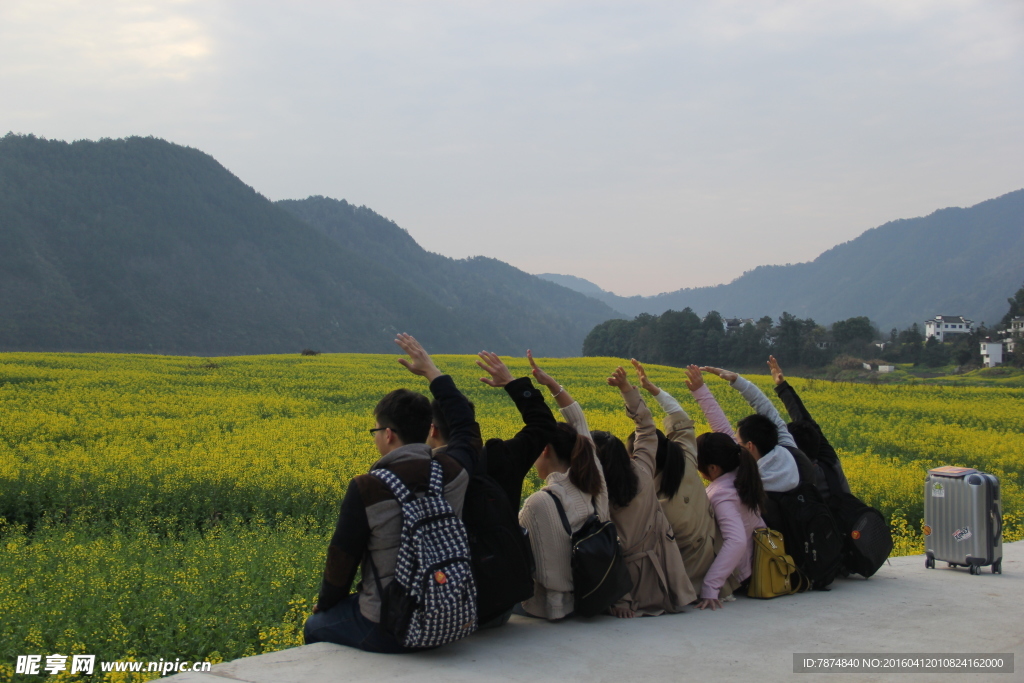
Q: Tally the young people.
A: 8